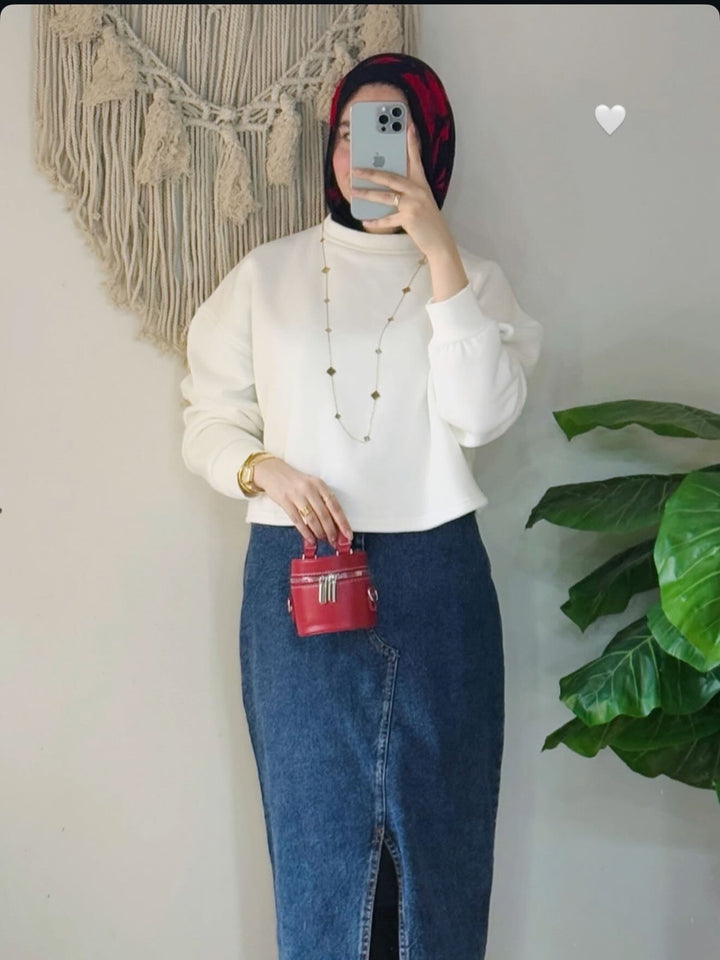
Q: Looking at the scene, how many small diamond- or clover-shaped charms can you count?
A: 12